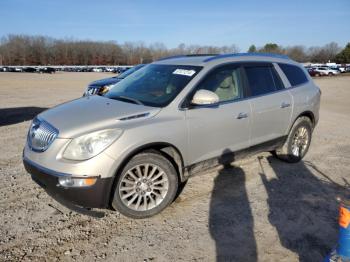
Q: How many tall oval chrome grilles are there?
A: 1